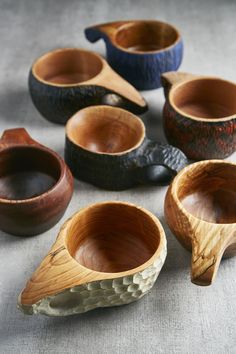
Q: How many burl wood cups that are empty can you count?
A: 7